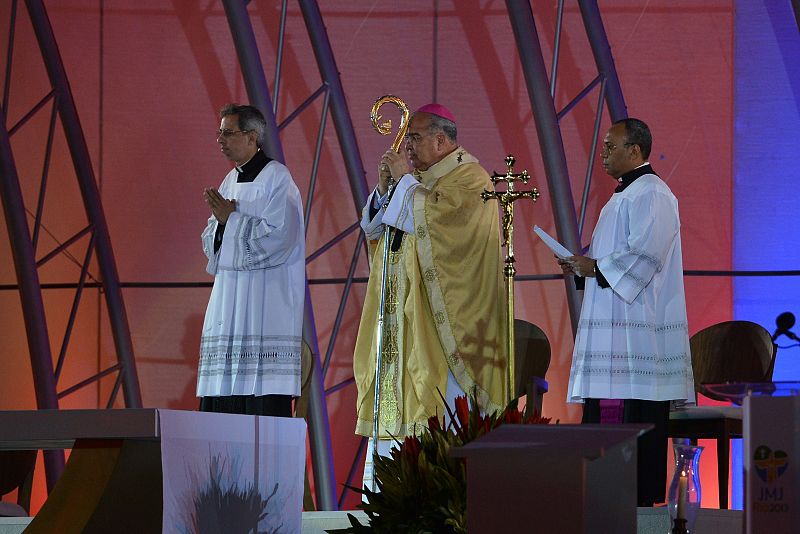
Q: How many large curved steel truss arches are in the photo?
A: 3